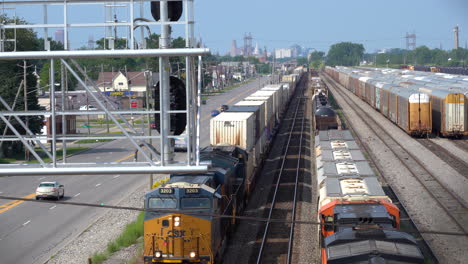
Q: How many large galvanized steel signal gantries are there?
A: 1